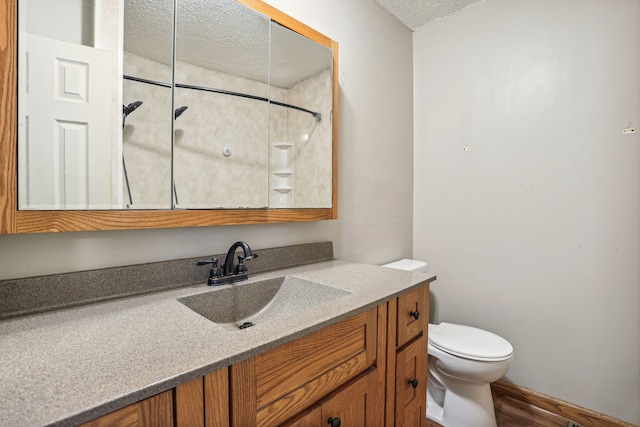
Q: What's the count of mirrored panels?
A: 3